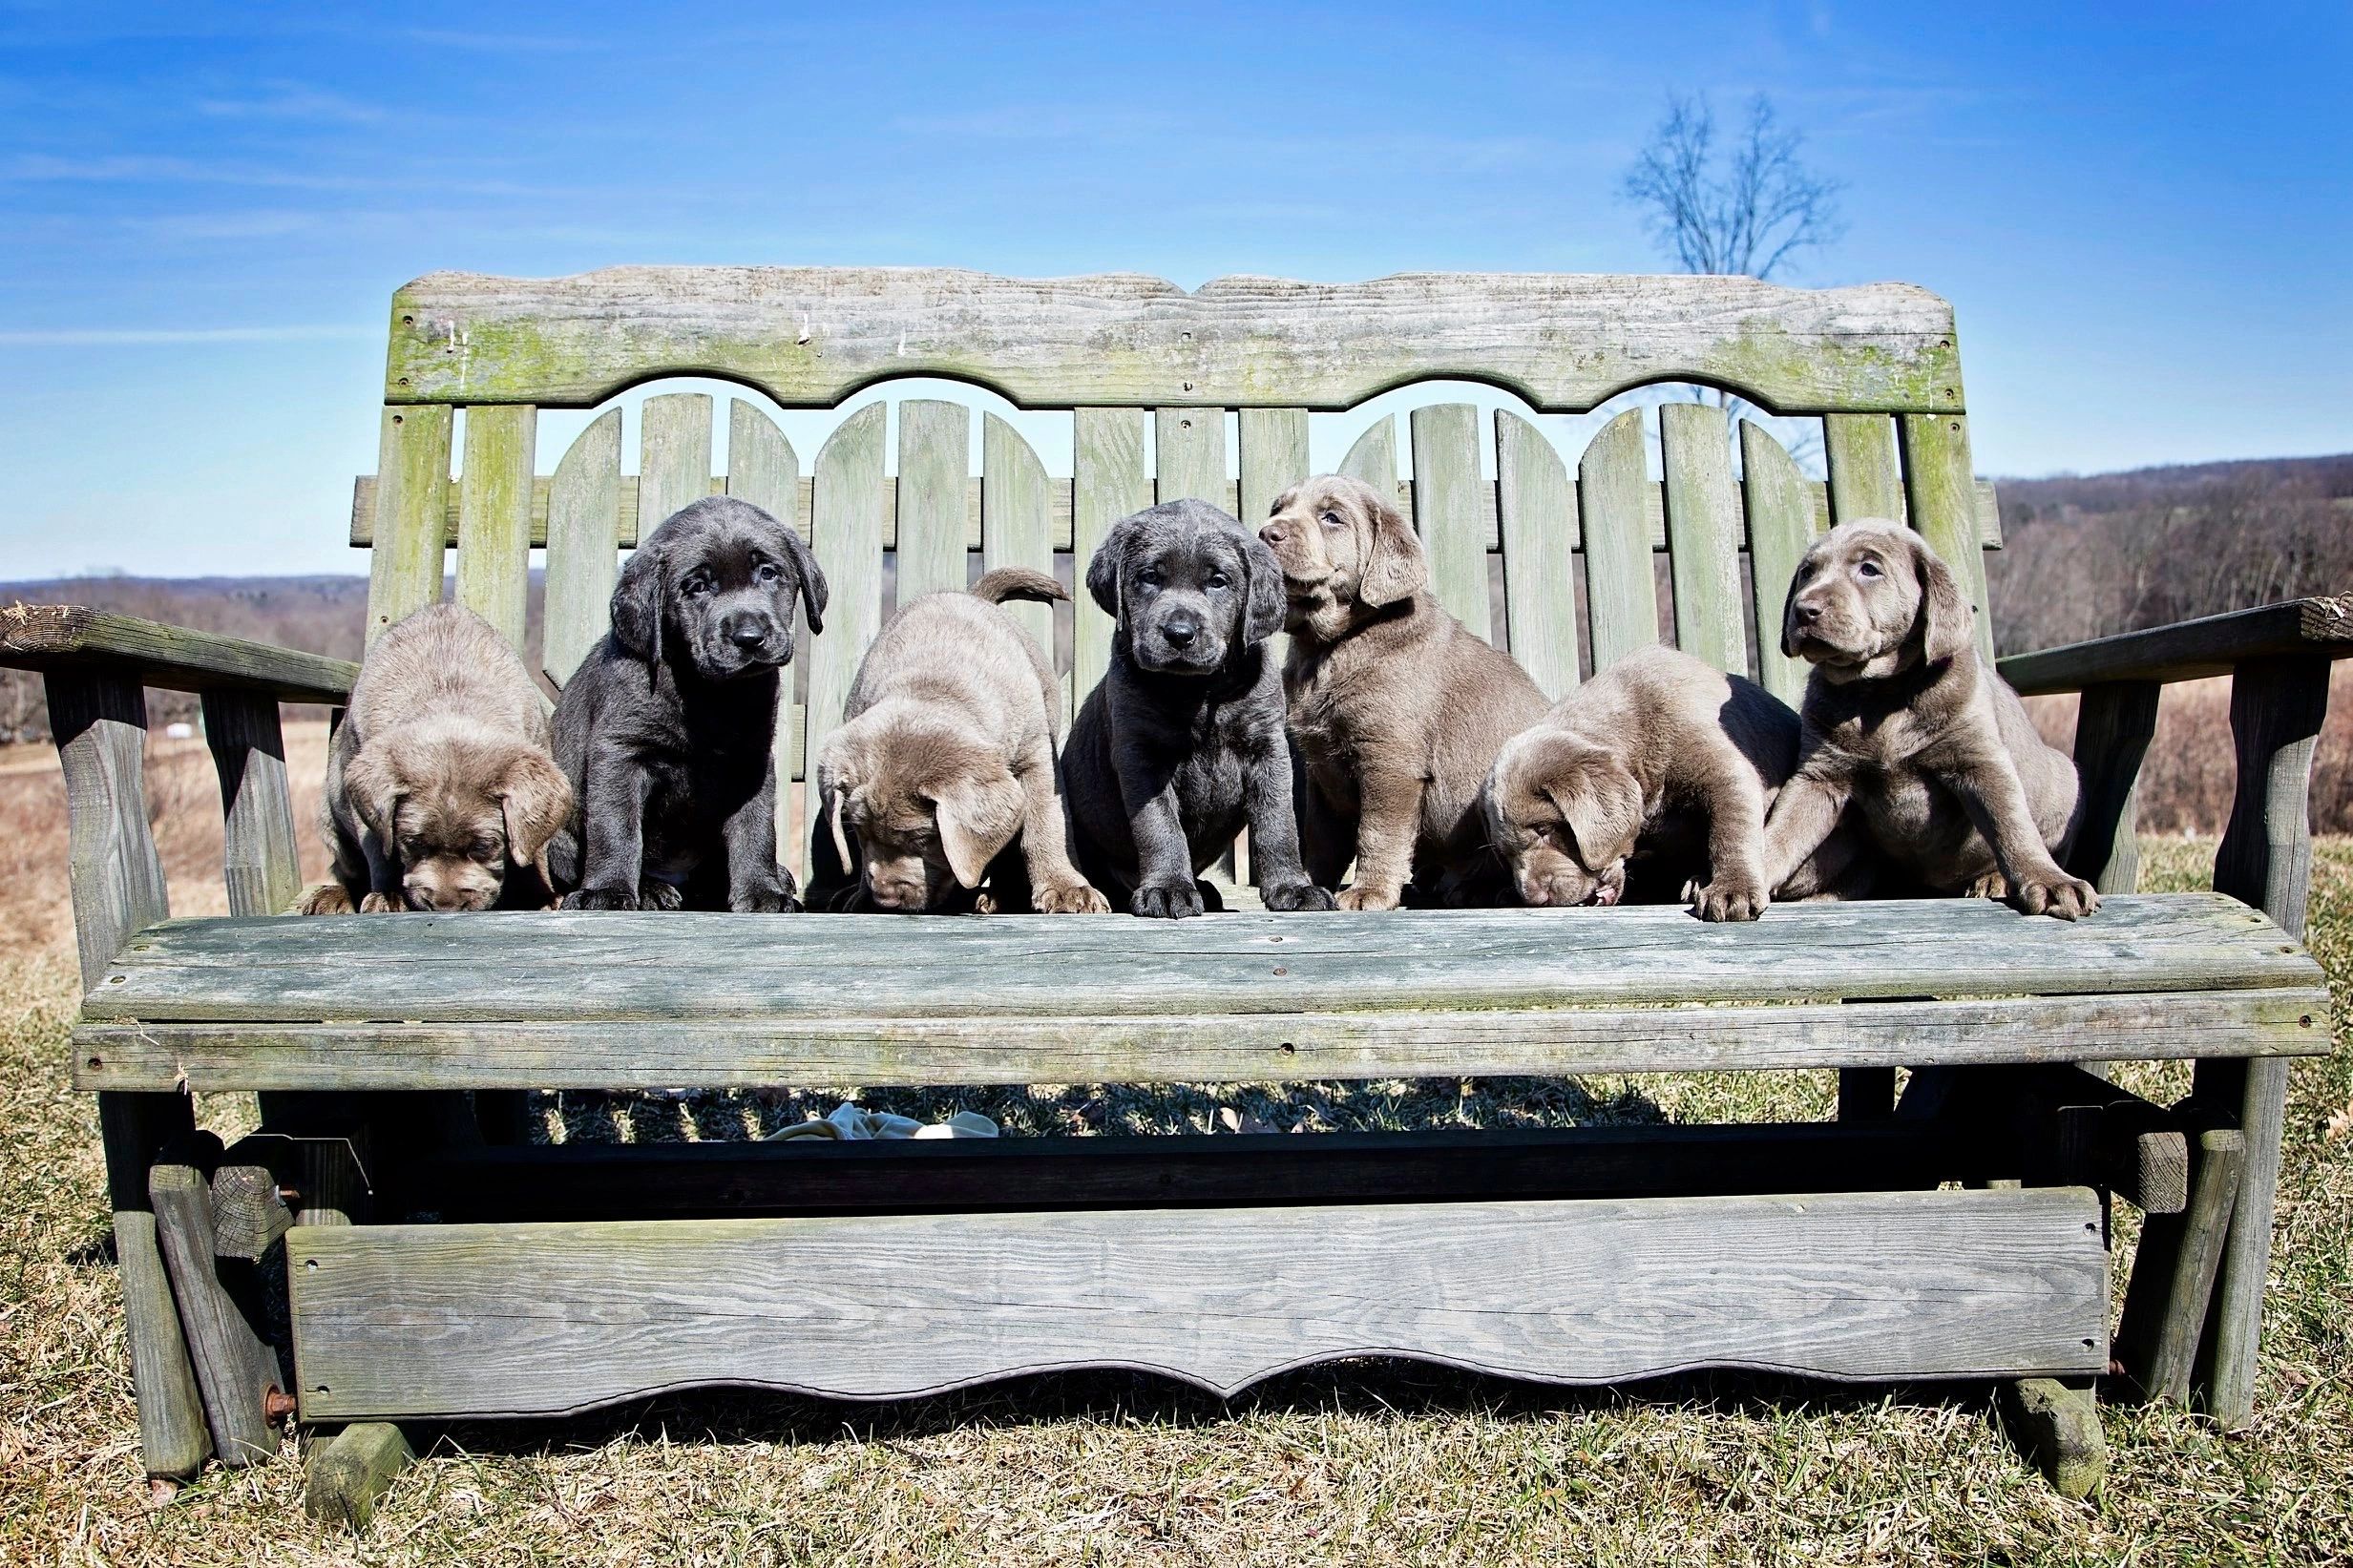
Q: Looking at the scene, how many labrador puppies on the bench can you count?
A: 7